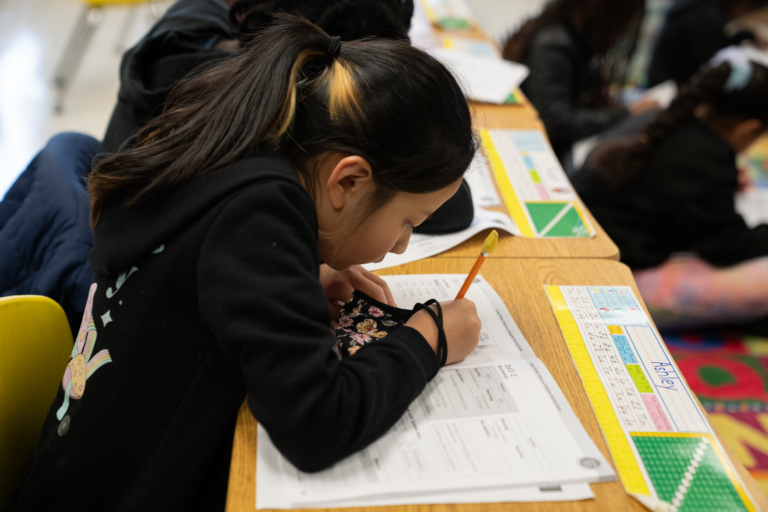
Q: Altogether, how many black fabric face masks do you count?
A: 1